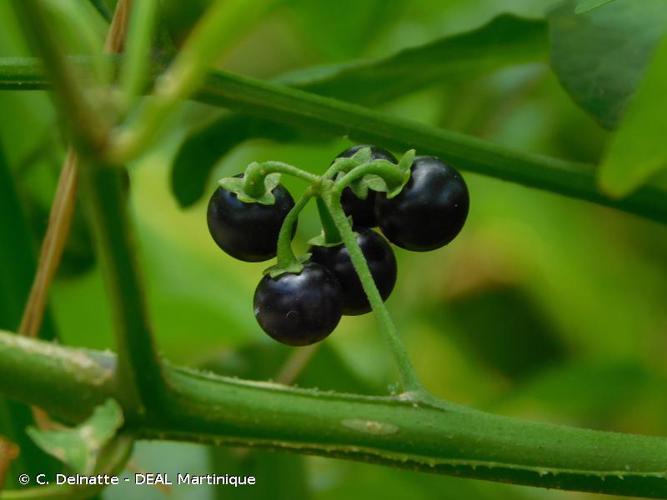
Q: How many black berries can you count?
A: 5